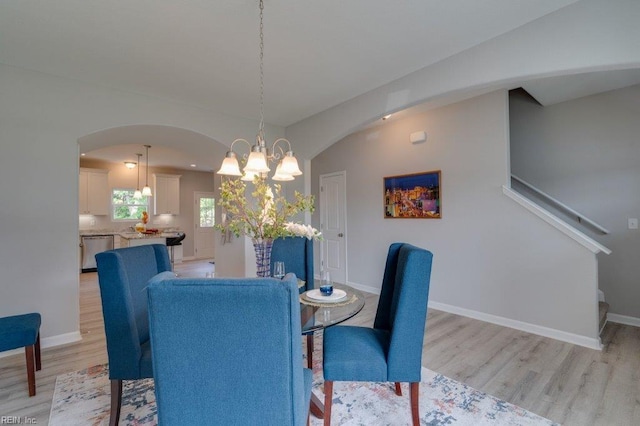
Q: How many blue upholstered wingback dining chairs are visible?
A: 4